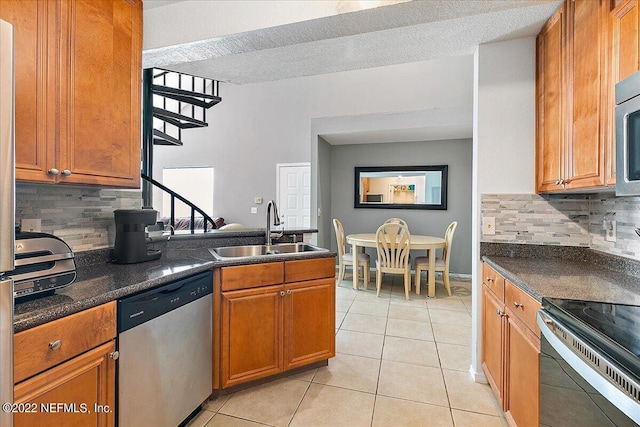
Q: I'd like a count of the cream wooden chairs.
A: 4